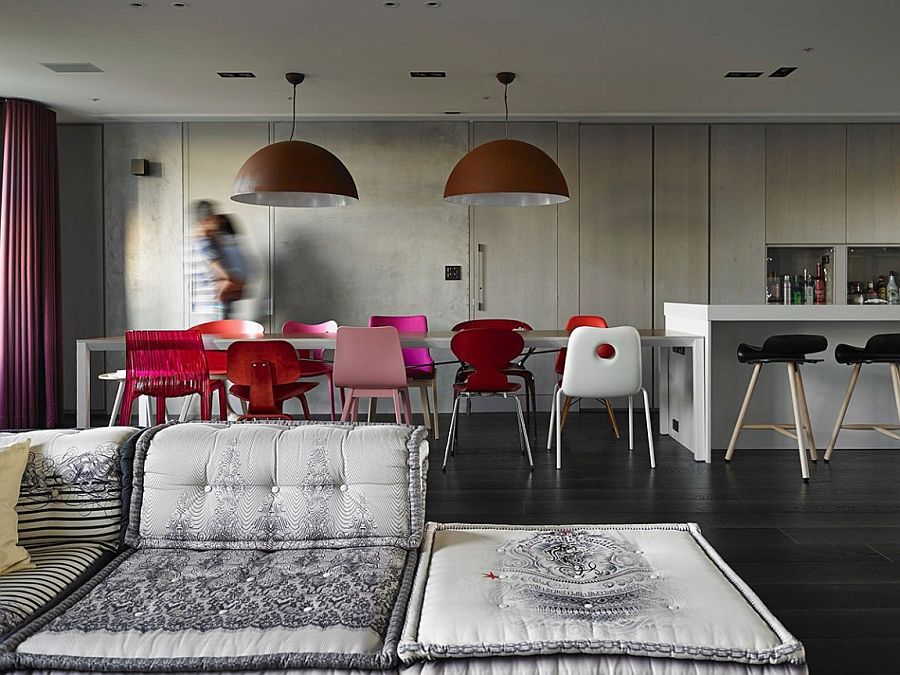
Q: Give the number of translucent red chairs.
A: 1